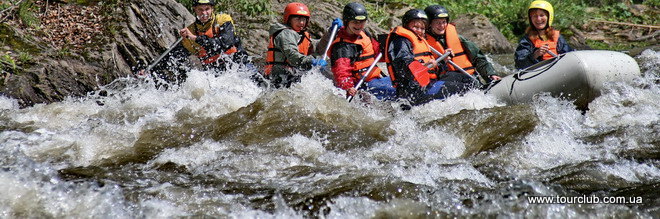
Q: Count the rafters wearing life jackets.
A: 6